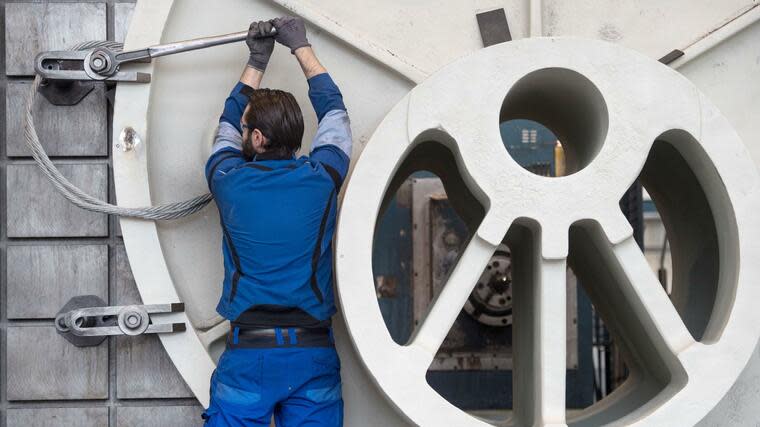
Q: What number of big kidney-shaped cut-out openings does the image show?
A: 2